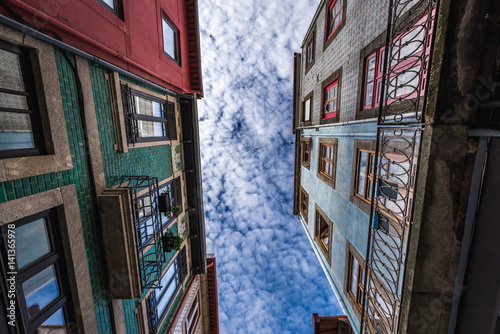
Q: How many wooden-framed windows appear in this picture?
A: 6